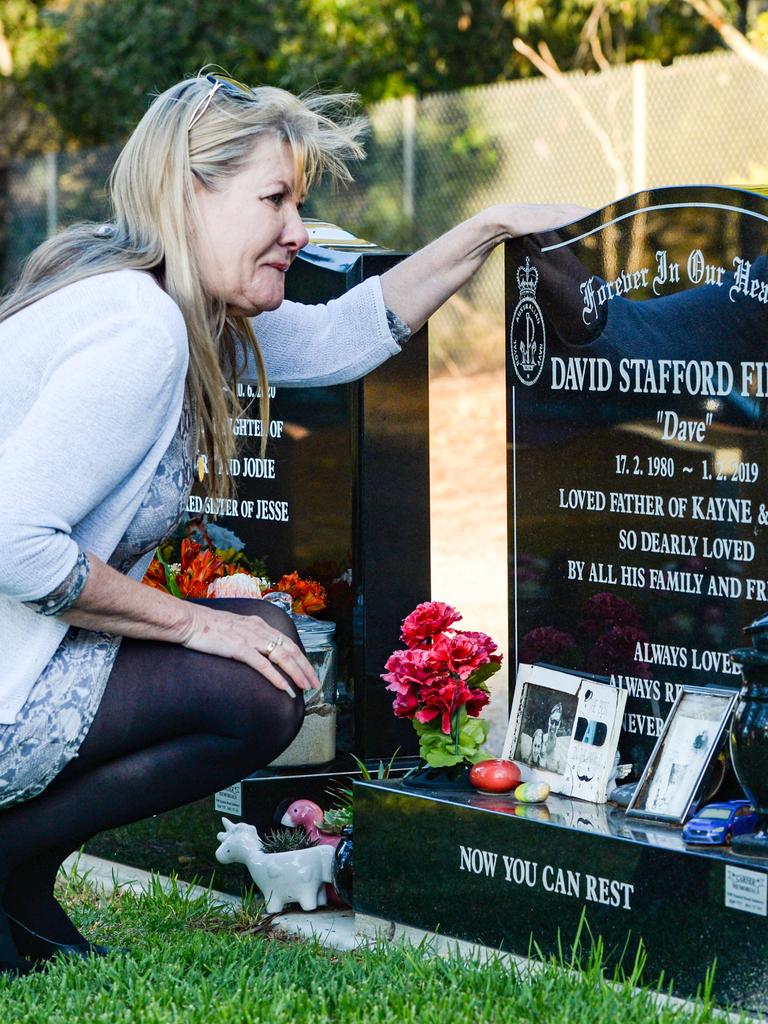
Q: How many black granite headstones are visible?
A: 2